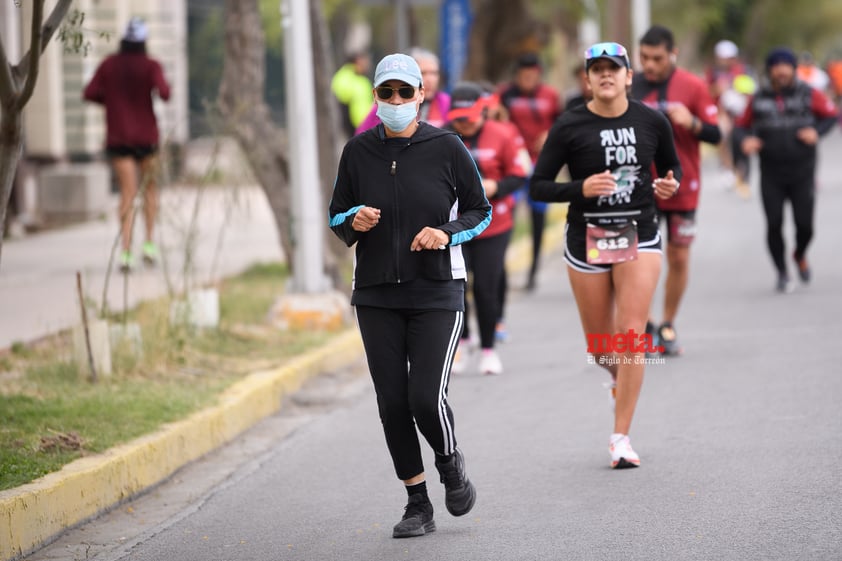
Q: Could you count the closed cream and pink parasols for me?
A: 0